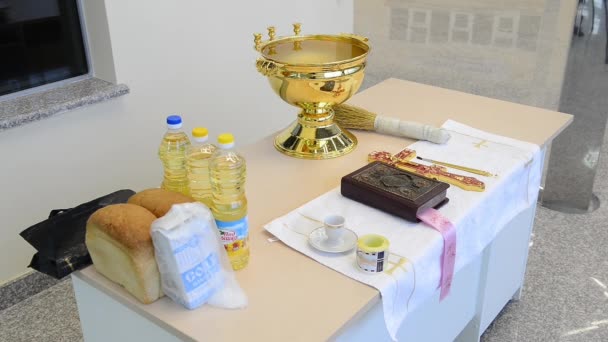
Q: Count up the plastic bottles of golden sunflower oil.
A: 3